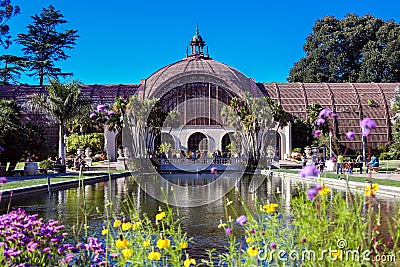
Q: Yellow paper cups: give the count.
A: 0